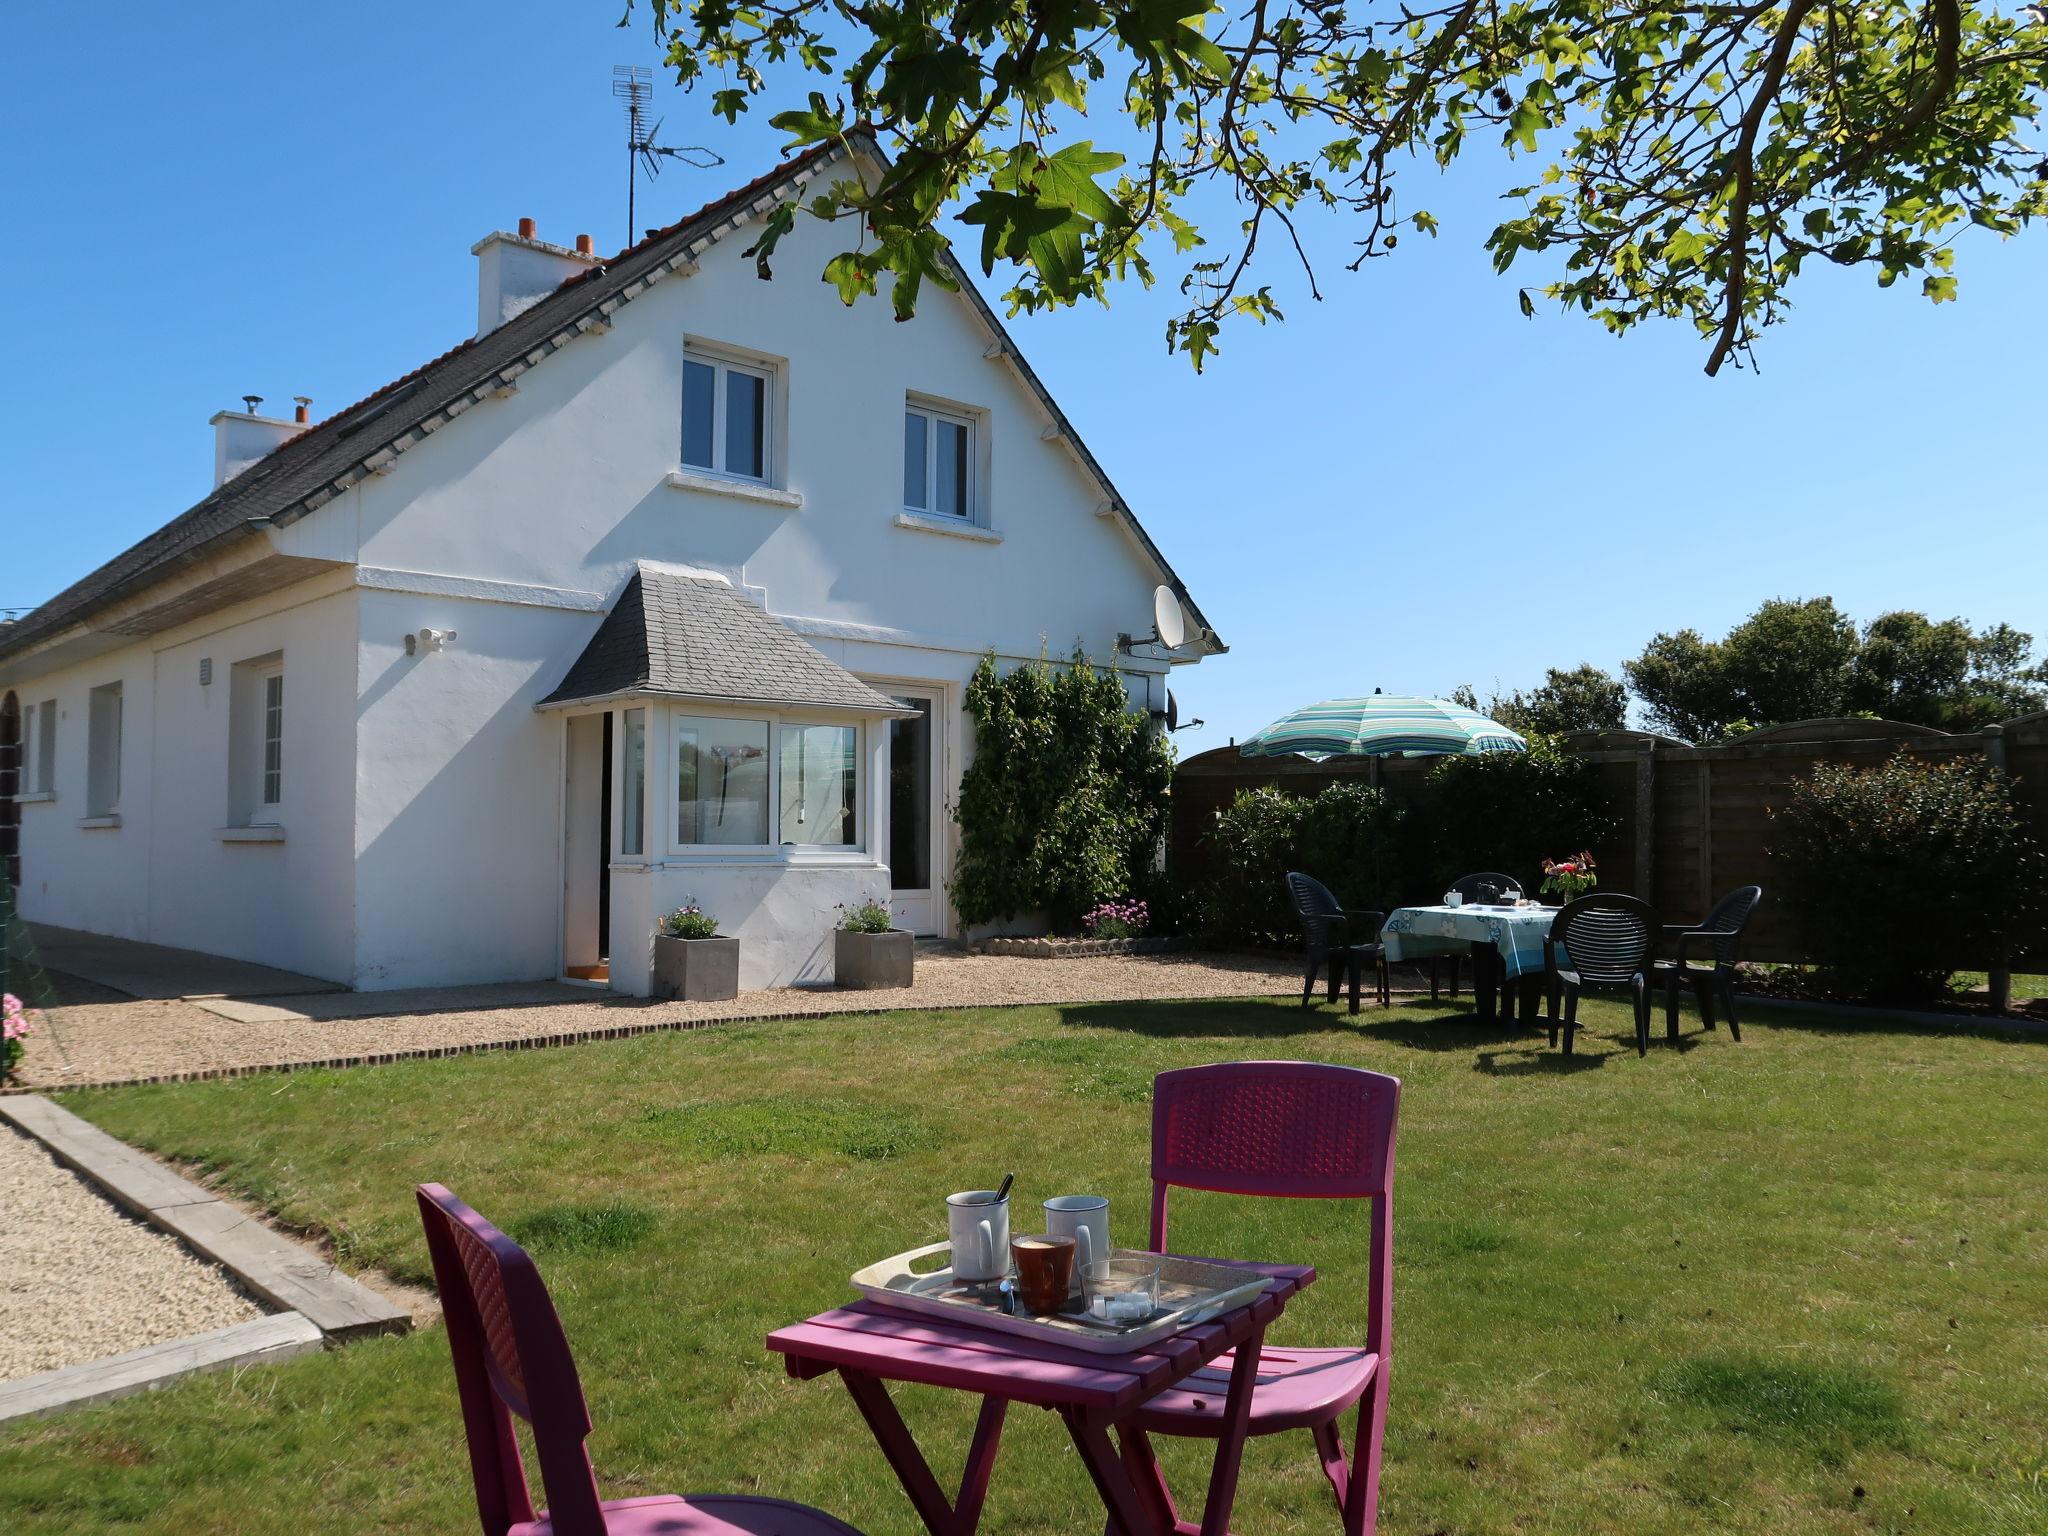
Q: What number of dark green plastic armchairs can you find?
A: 4